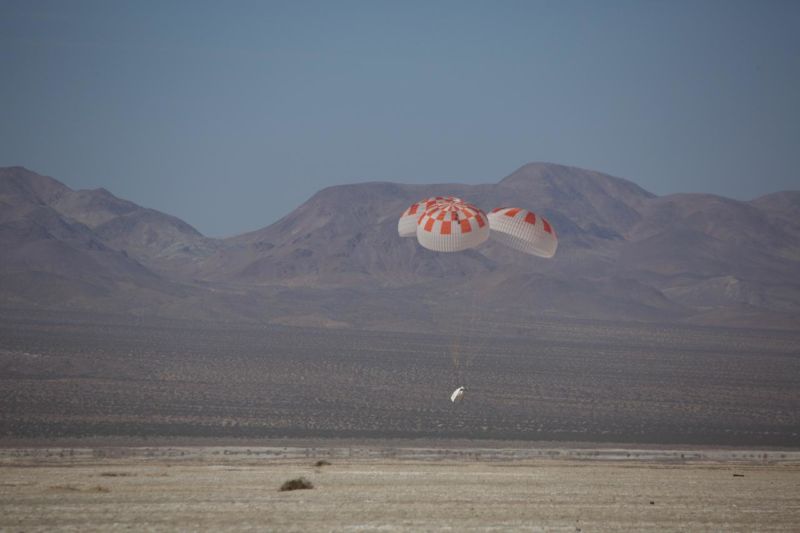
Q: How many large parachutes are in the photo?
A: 3